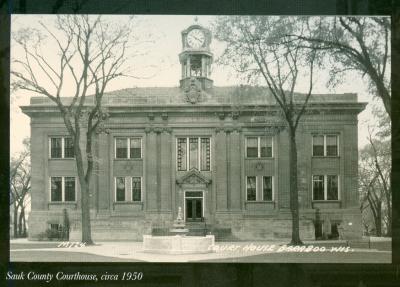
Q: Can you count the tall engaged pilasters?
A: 6